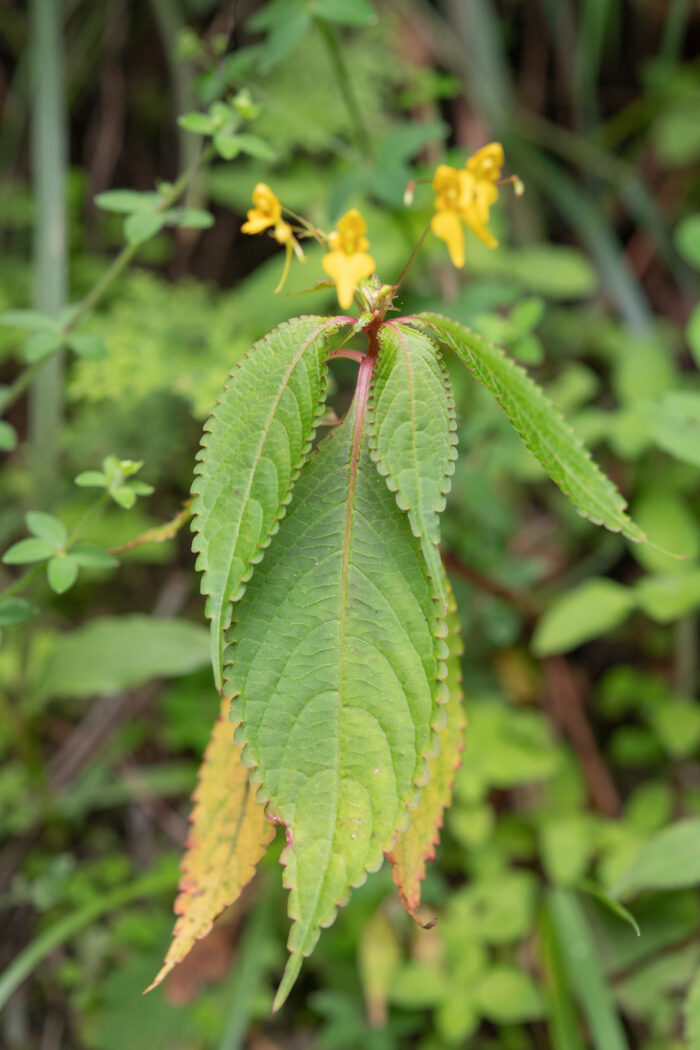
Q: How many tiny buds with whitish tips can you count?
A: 2